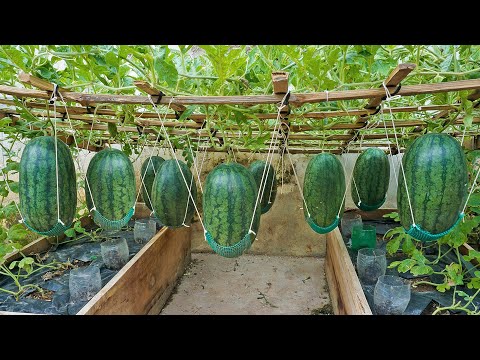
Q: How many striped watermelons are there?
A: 9